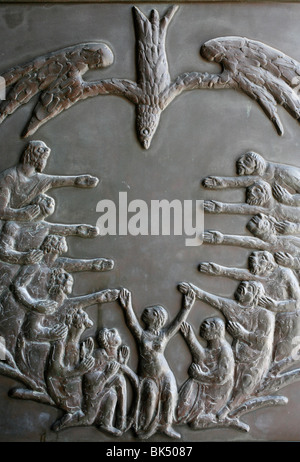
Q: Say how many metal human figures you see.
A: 13